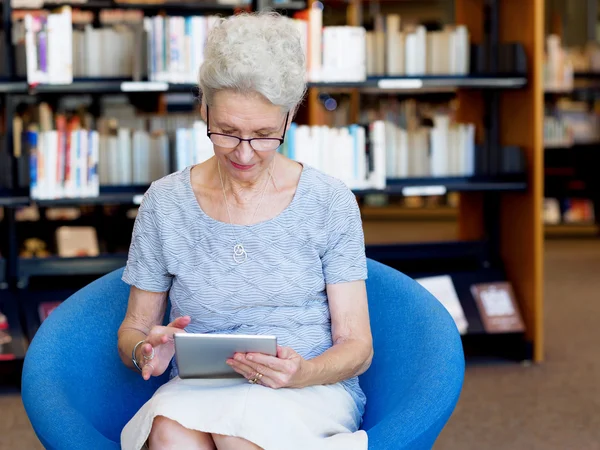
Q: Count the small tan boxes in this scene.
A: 1